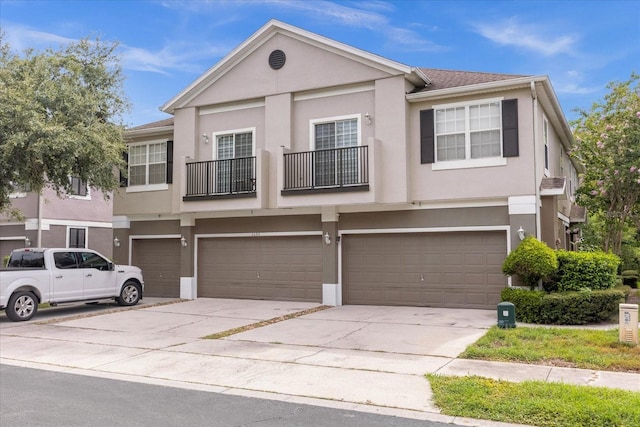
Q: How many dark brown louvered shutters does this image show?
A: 4